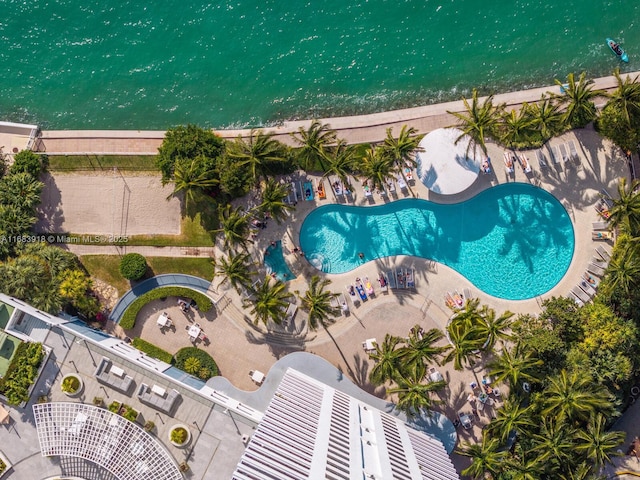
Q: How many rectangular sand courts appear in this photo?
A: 1